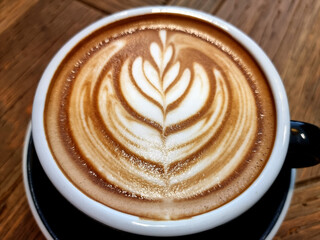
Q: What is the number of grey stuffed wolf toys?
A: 0